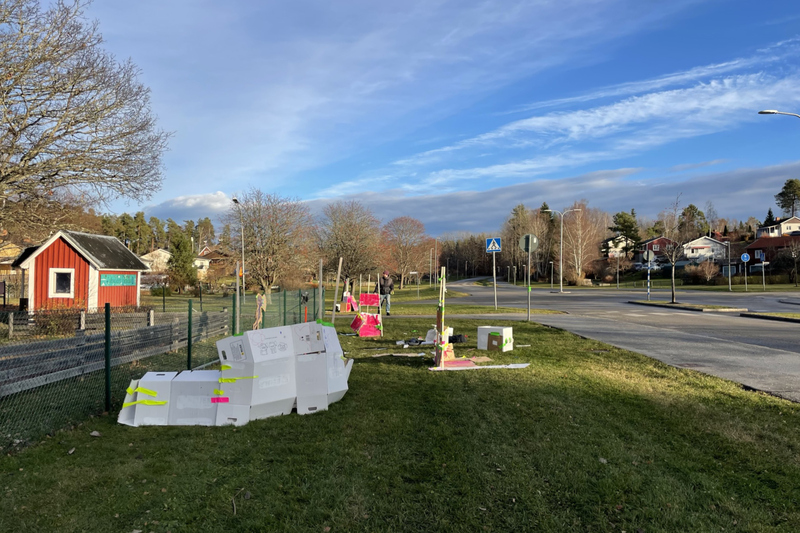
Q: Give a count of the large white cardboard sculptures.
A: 1